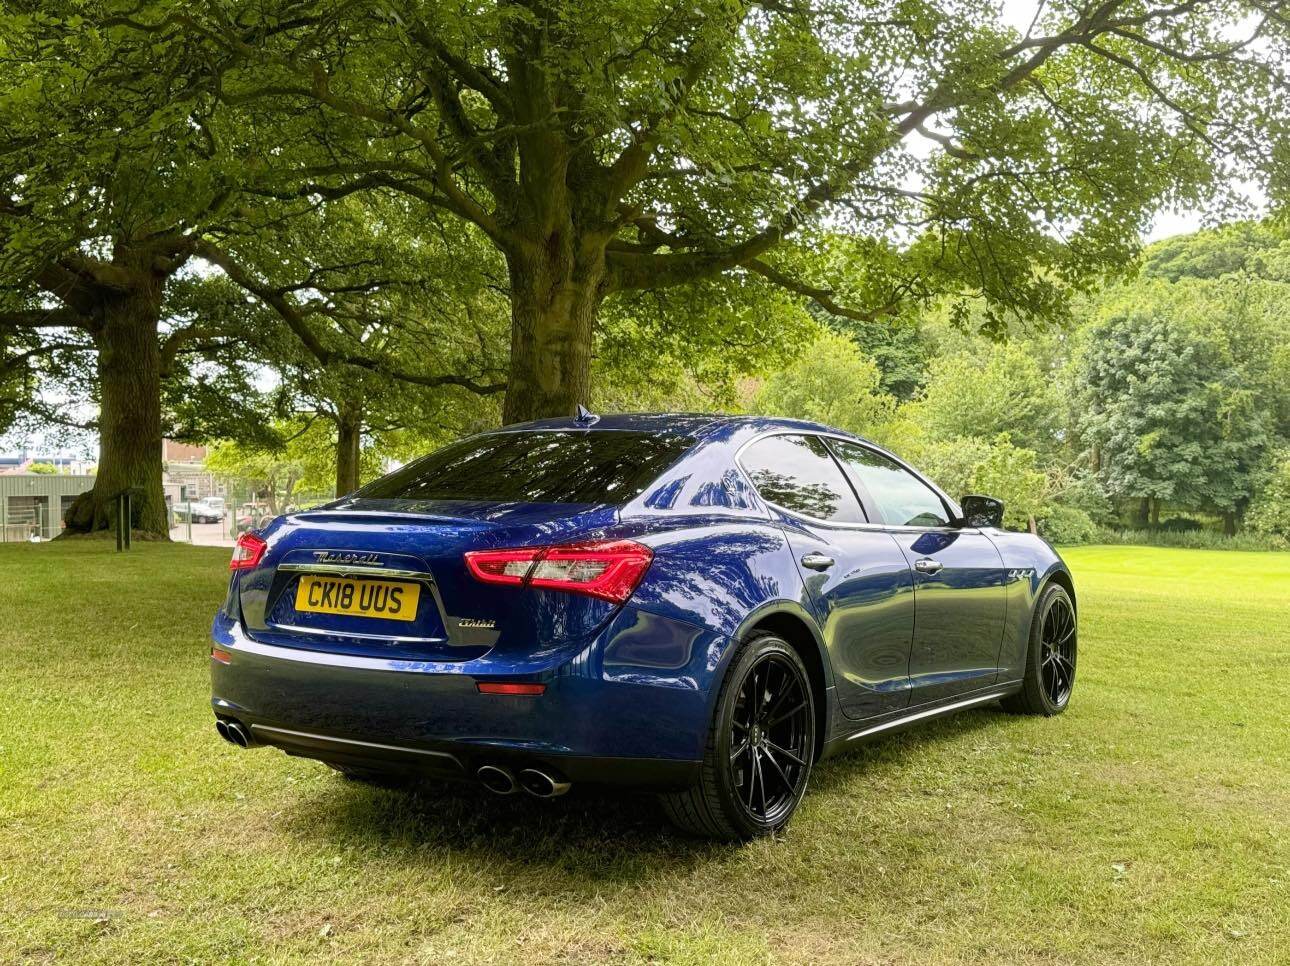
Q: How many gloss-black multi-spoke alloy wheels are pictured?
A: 2